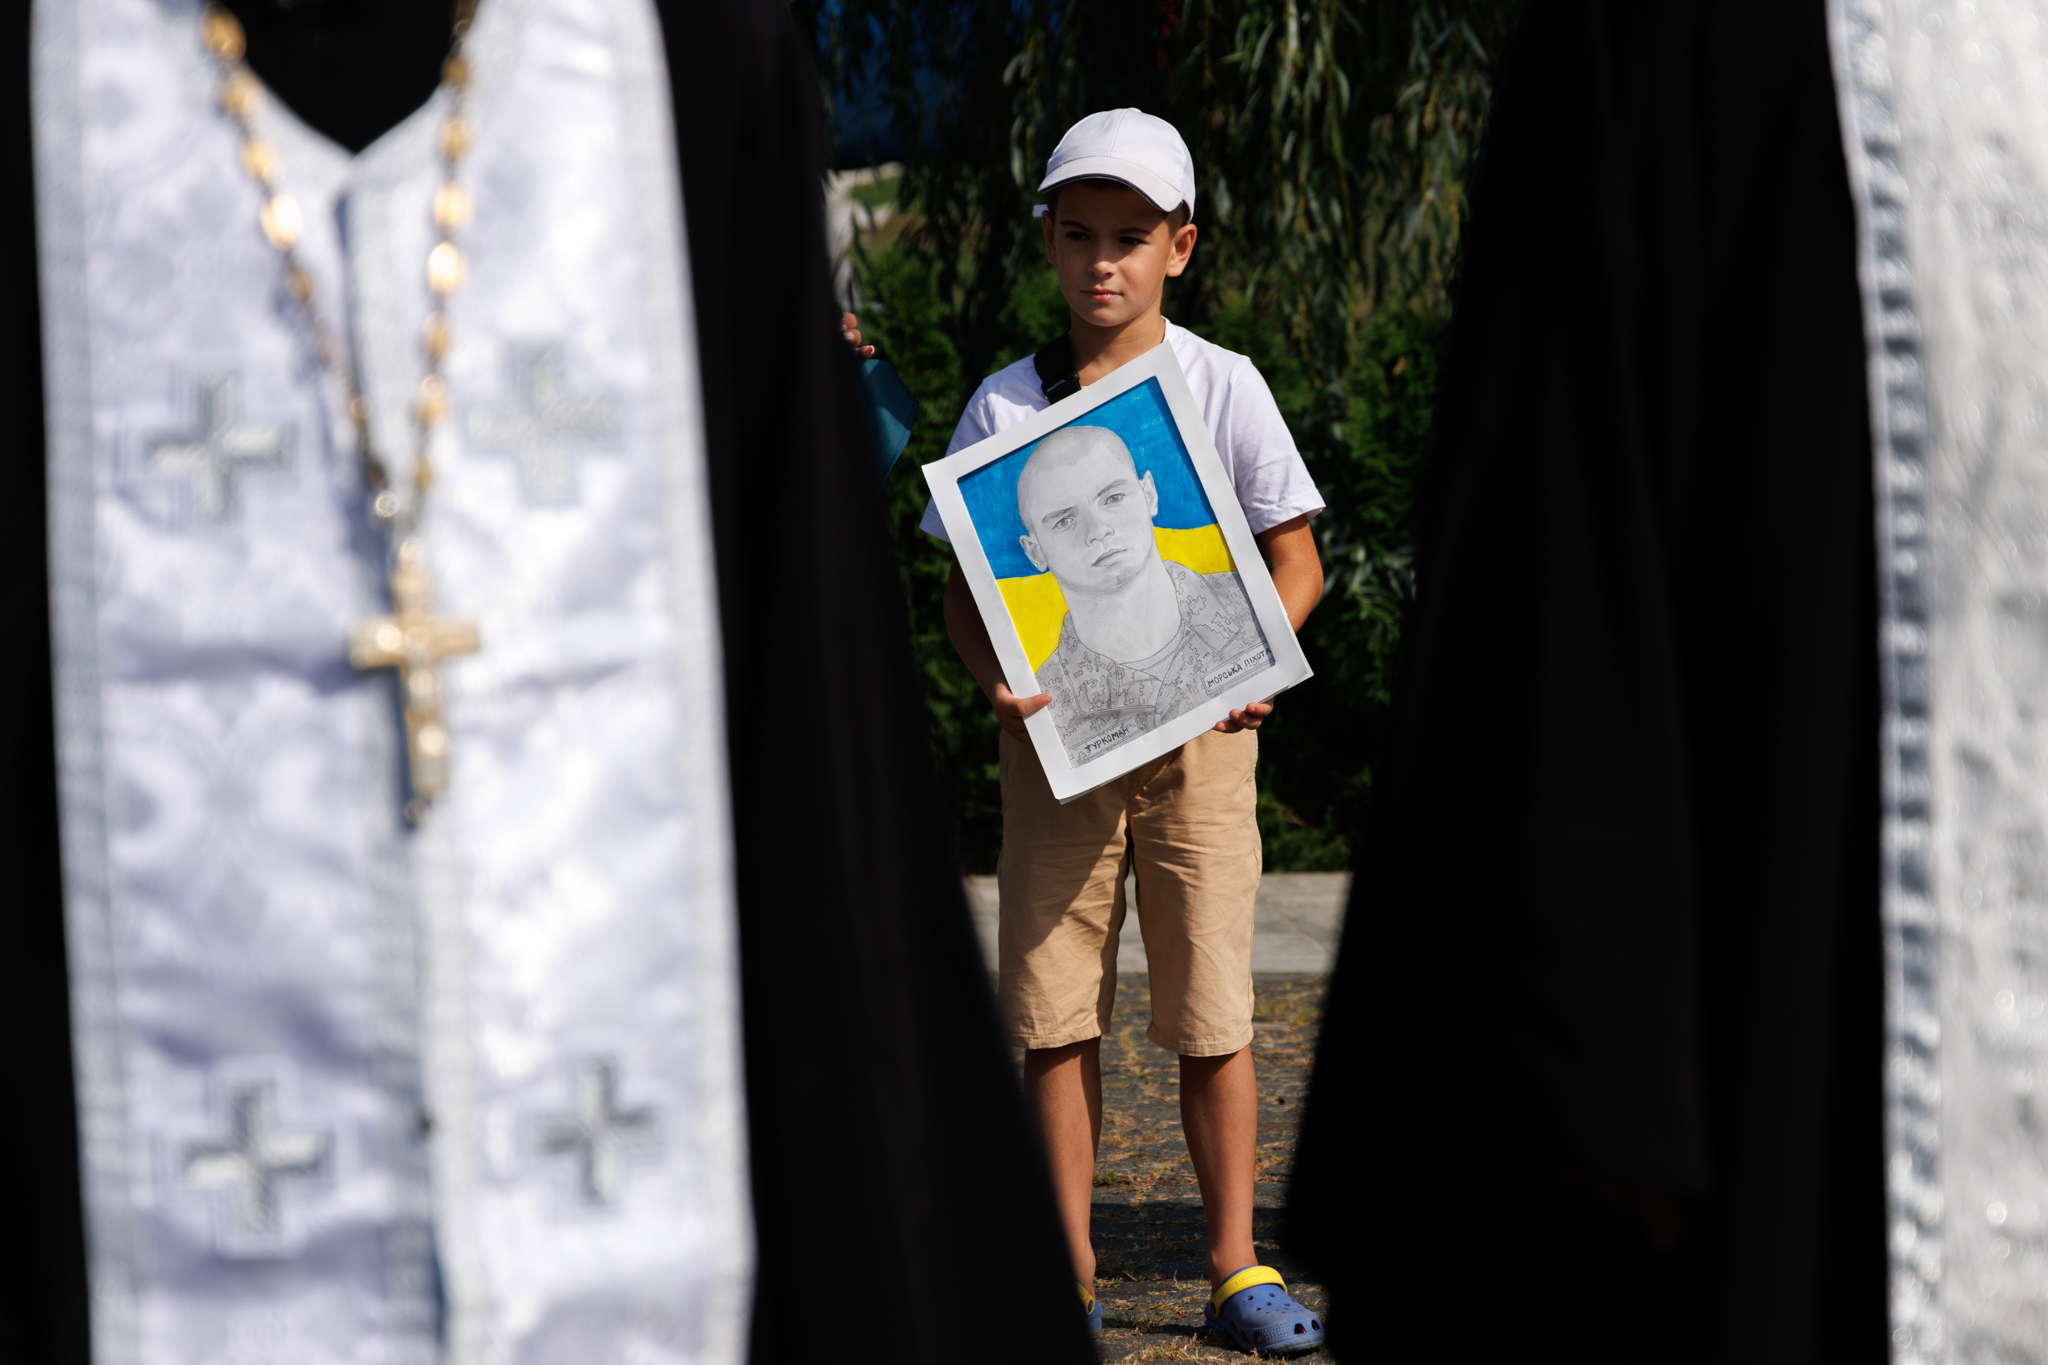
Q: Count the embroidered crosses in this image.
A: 4